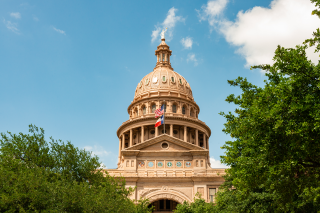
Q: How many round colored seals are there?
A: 6